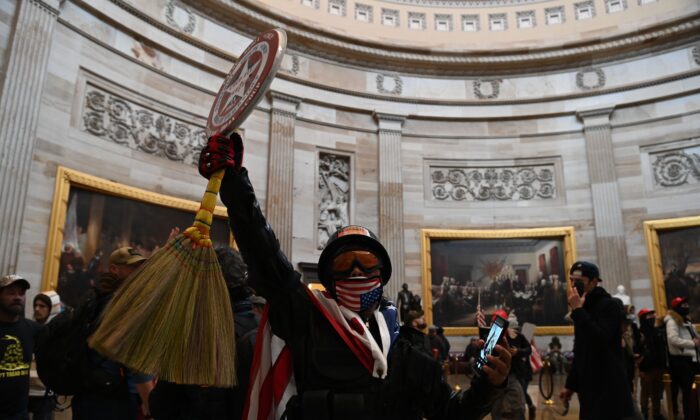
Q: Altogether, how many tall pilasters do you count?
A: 4